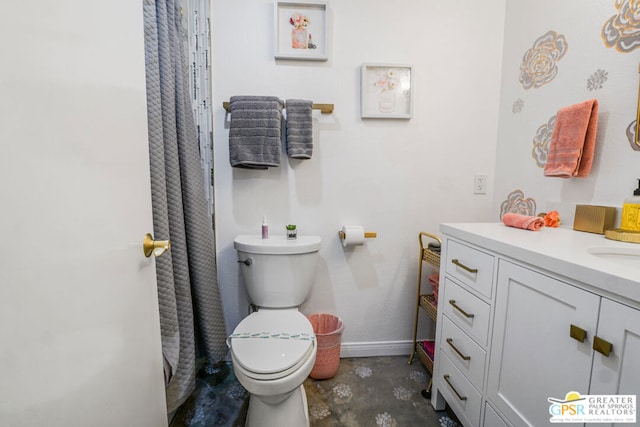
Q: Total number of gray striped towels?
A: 2